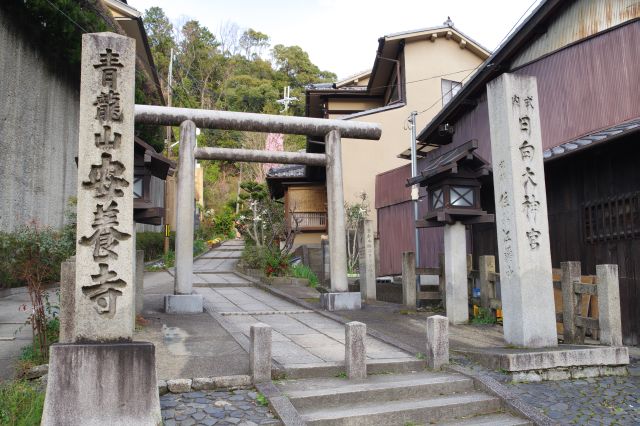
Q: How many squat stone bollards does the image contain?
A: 3